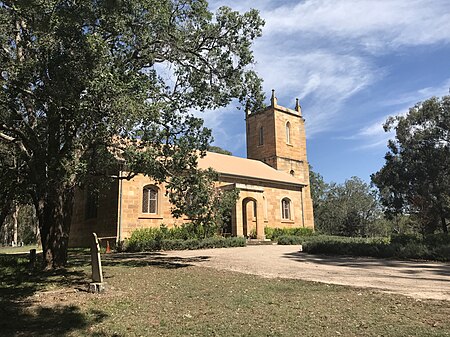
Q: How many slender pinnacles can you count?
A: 3